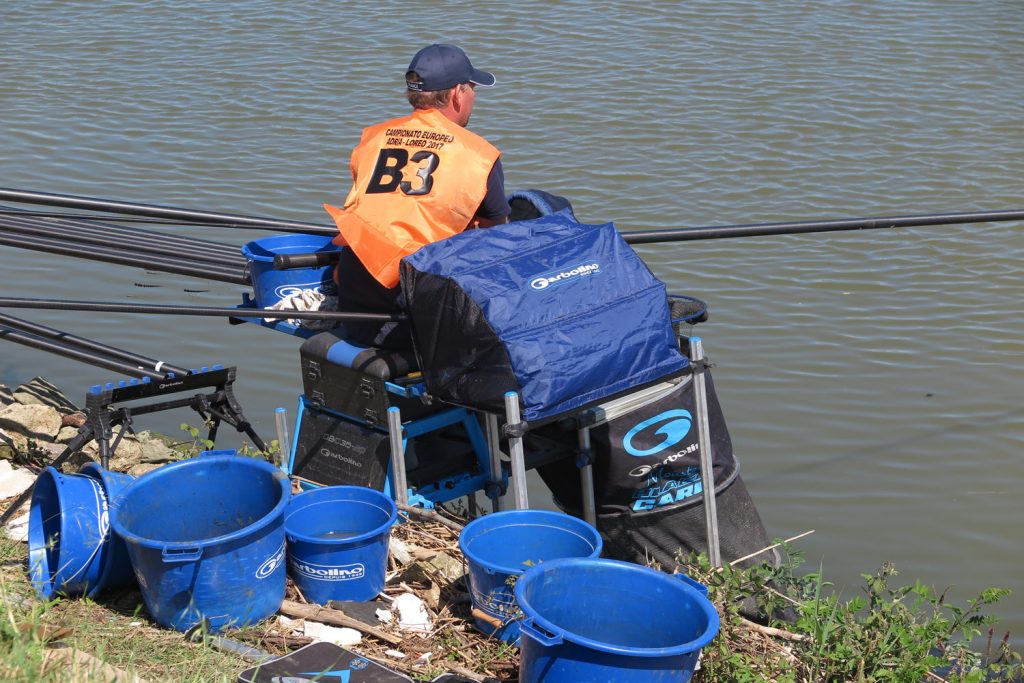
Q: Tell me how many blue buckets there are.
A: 7